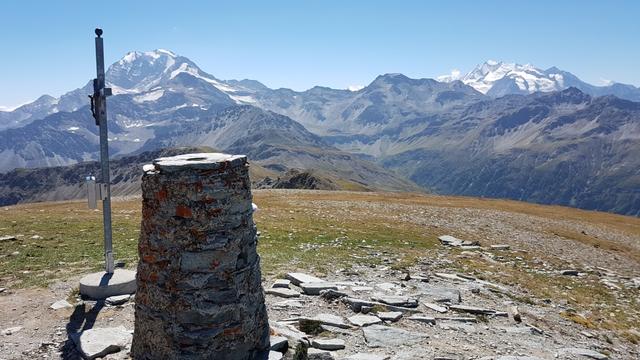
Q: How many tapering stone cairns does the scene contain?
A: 1